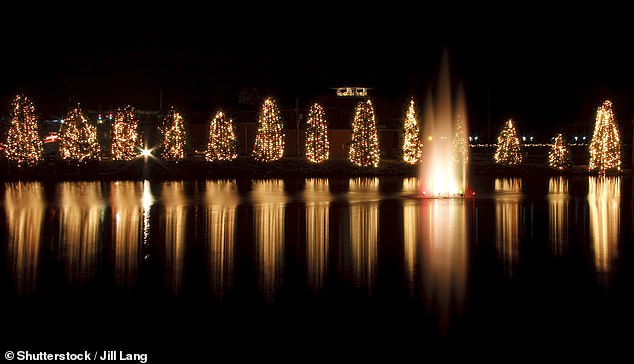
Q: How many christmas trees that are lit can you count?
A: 13